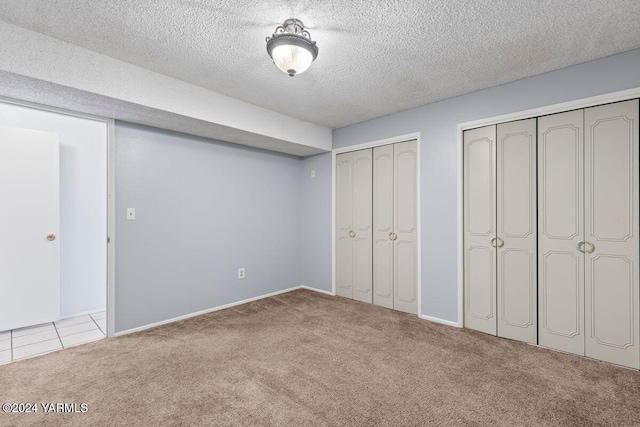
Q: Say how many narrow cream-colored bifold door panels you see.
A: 8